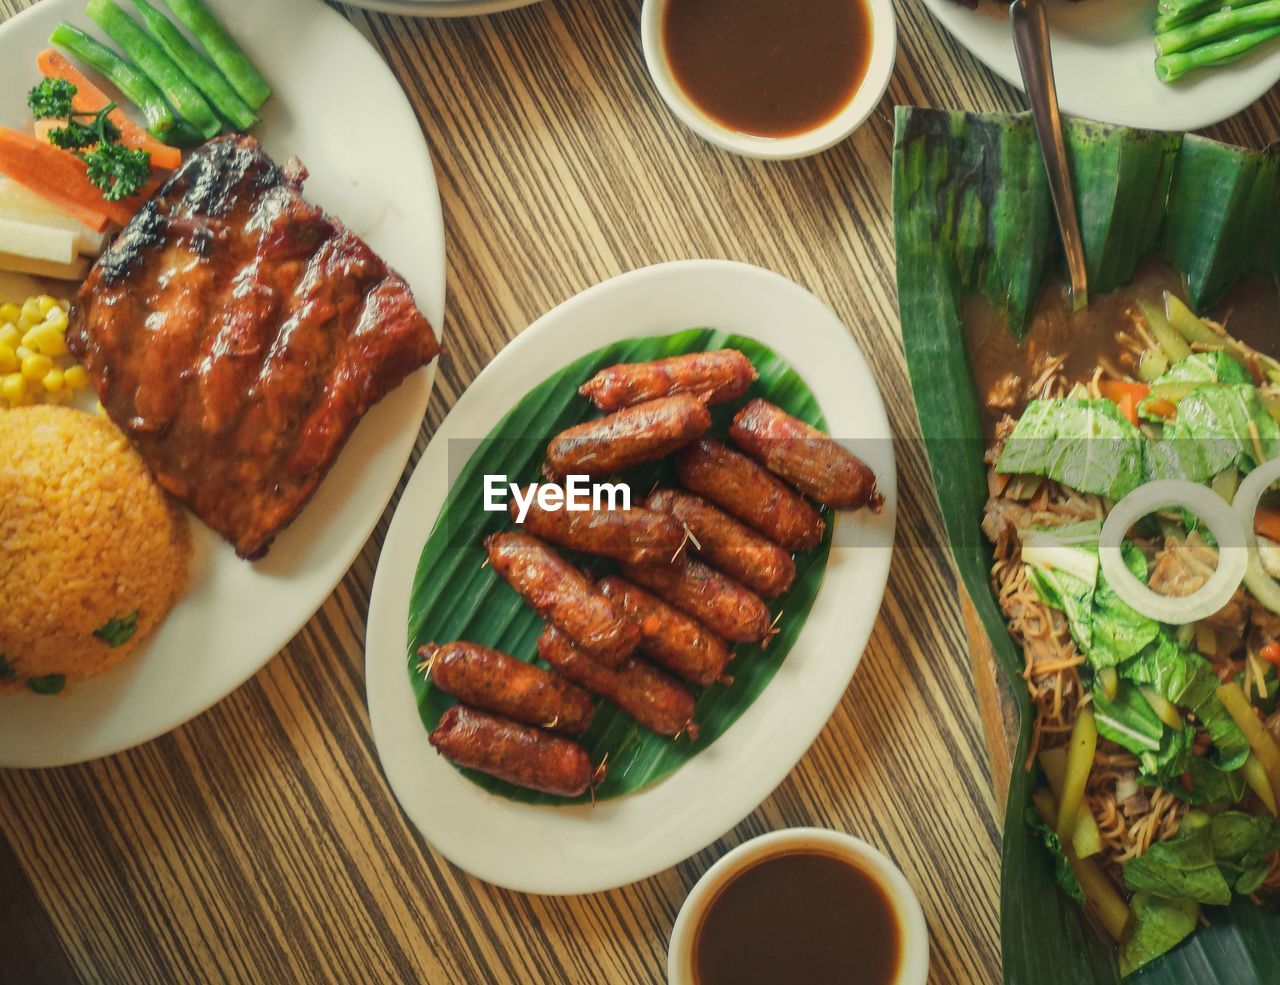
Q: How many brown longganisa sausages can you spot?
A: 12